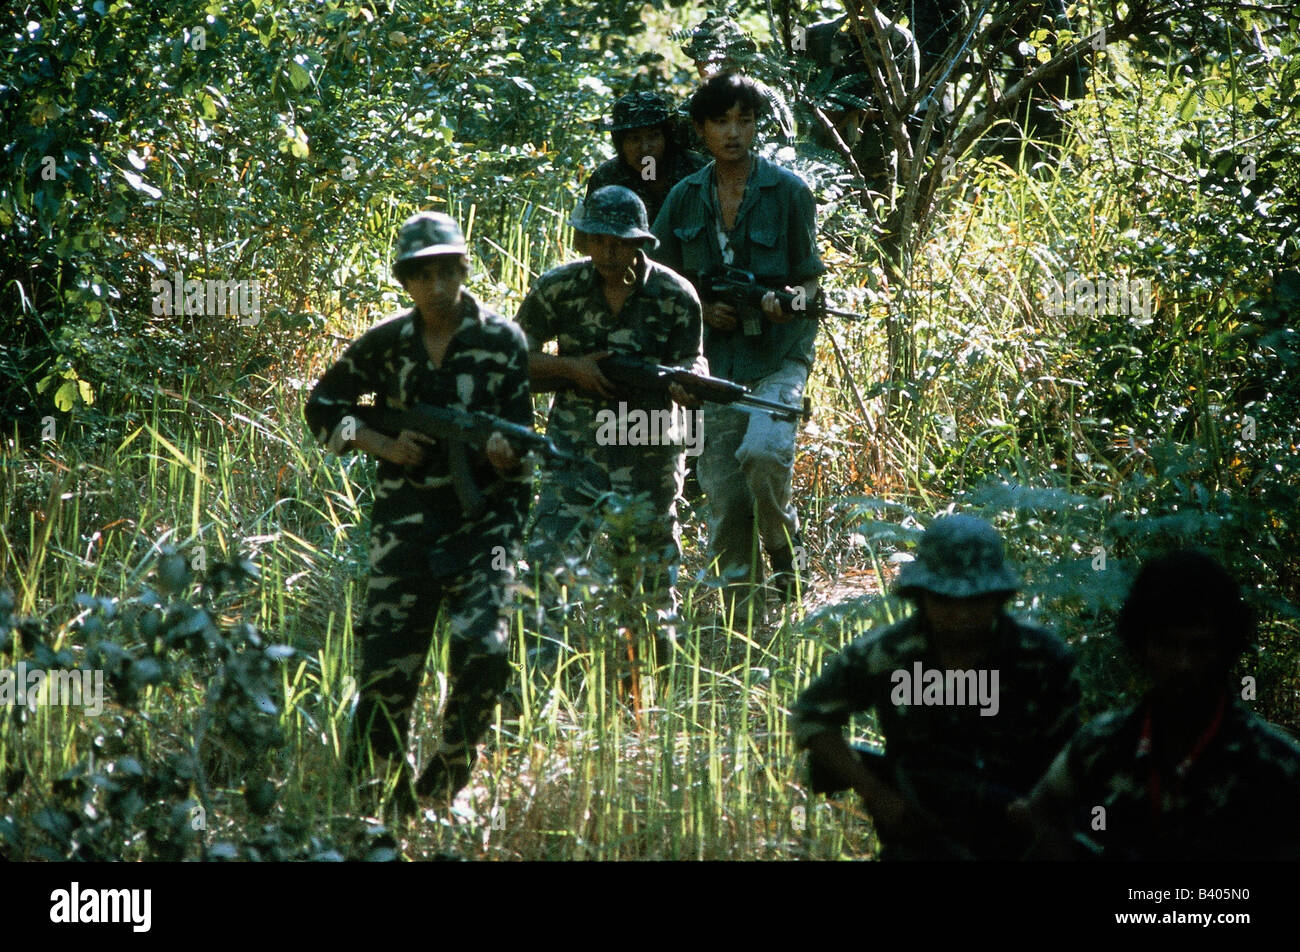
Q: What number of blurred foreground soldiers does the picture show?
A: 2